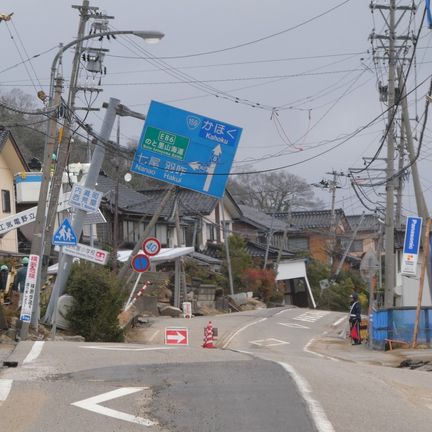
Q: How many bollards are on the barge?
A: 0